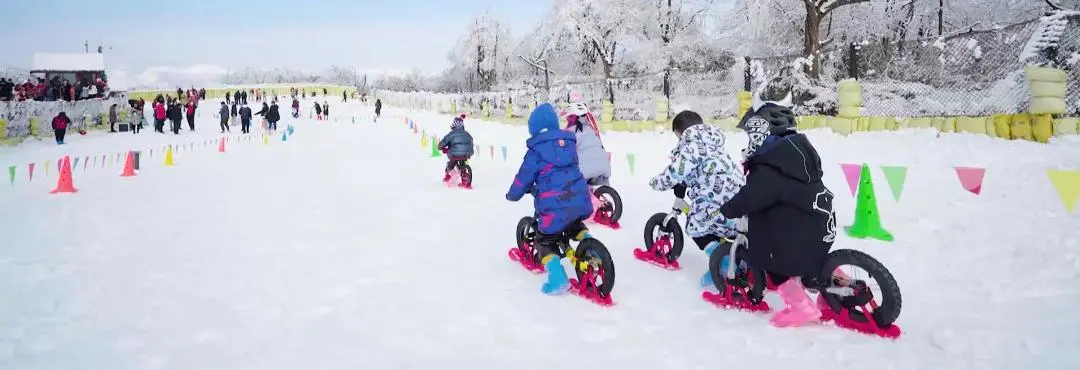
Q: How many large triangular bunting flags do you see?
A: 4